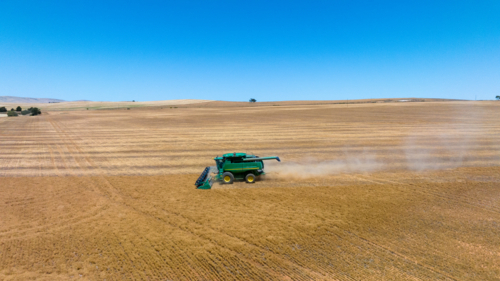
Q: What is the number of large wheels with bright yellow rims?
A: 2